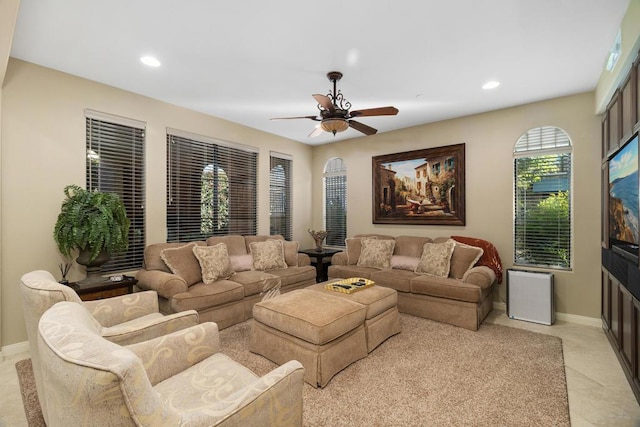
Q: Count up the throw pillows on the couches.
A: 10